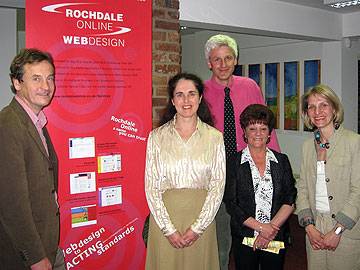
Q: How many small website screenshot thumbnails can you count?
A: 5